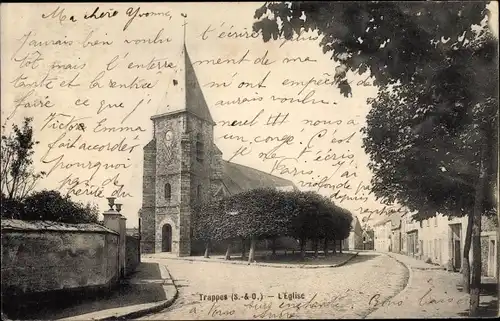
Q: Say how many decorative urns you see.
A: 2